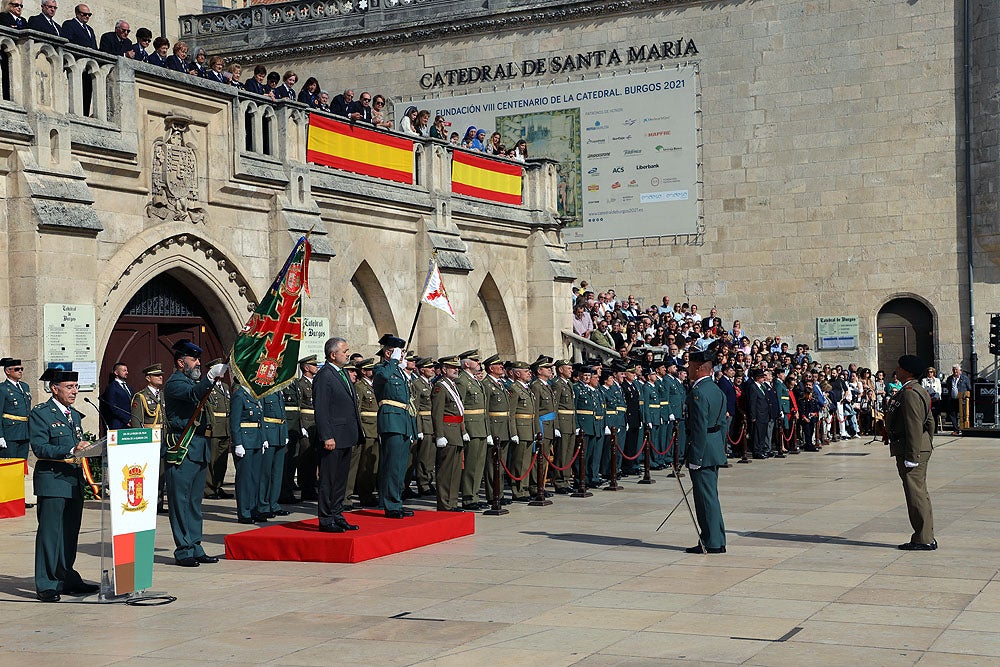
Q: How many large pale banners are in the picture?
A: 1